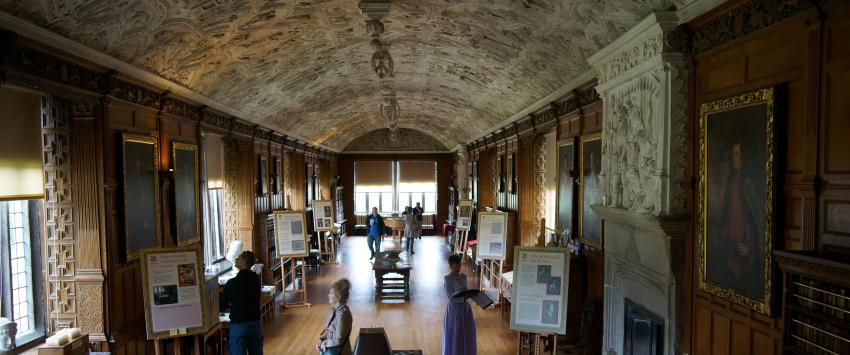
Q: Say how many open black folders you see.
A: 1